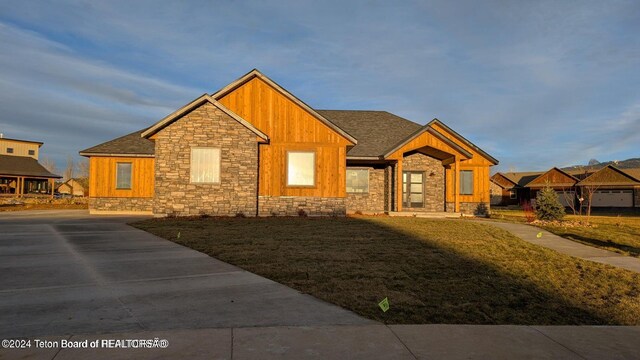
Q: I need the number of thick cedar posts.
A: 2